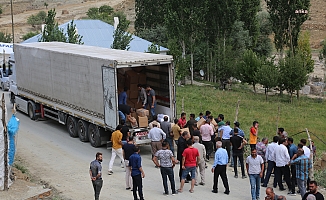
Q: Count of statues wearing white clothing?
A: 0